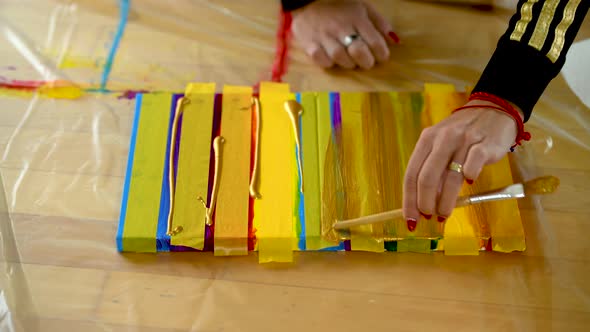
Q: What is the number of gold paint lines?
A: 4